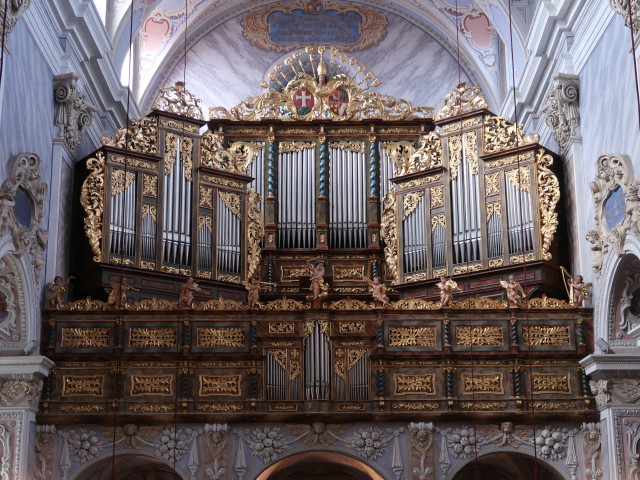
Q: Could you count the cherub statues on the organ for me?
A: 9